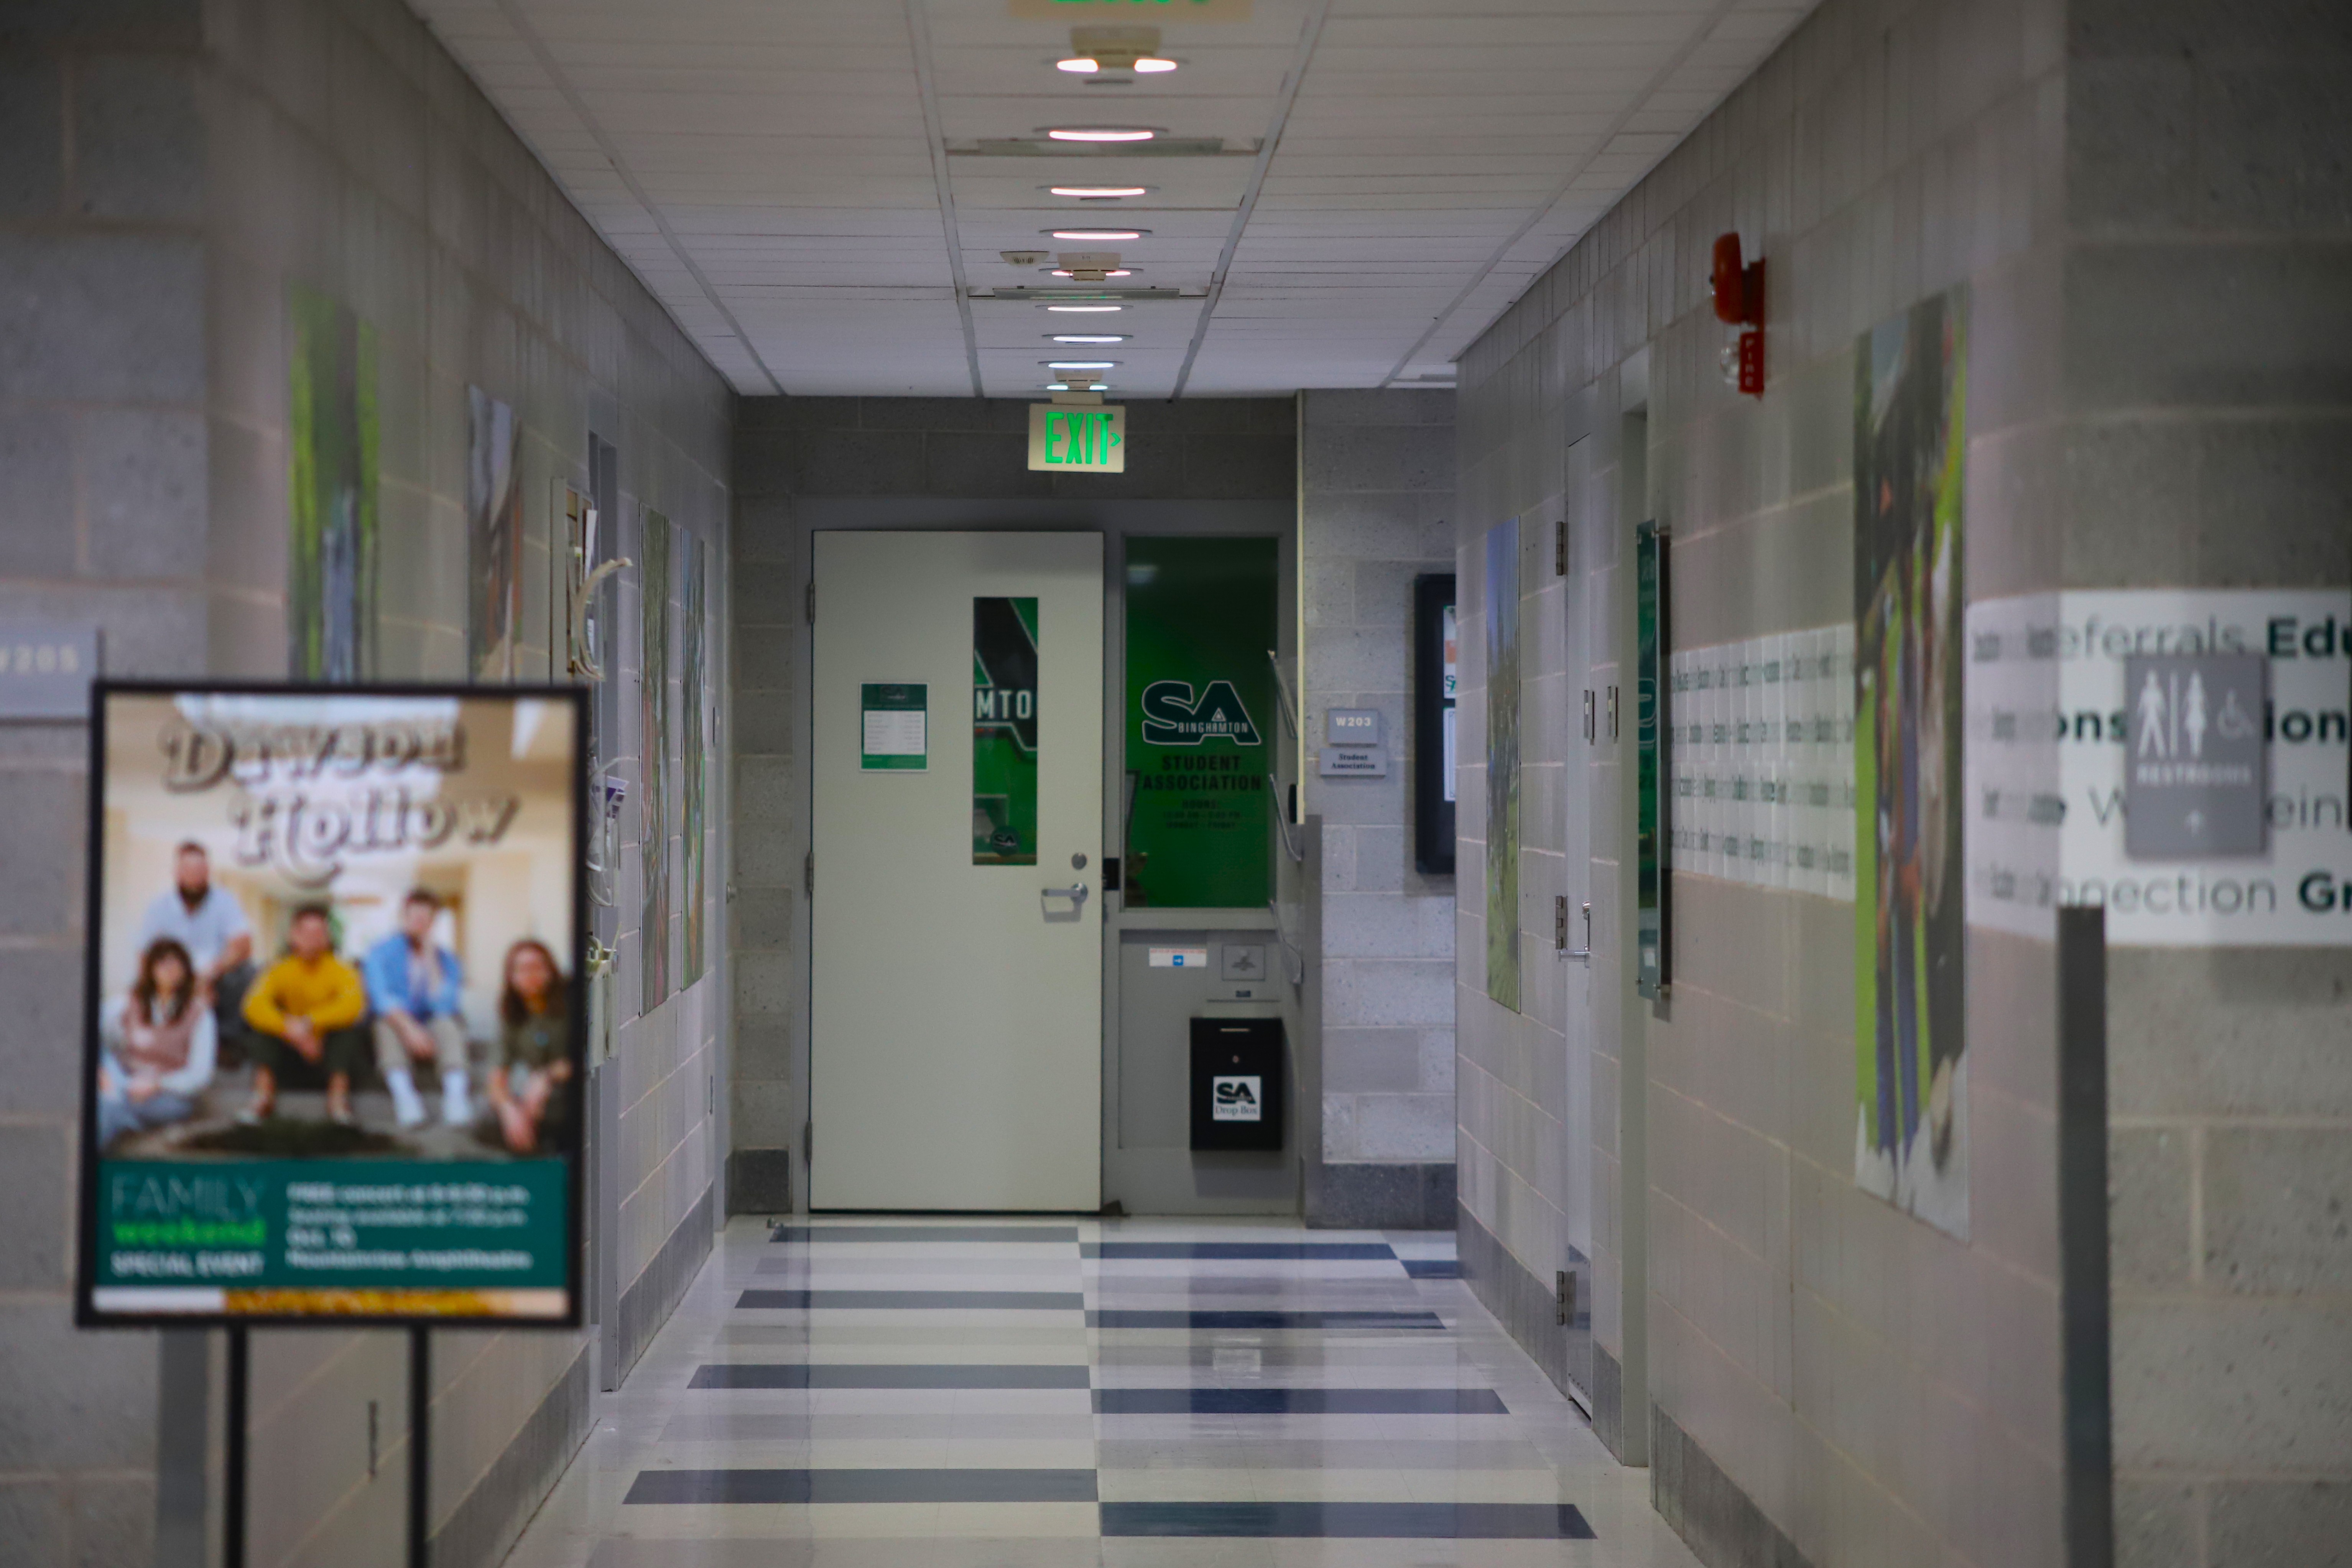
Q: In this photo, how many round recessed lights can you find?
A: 9